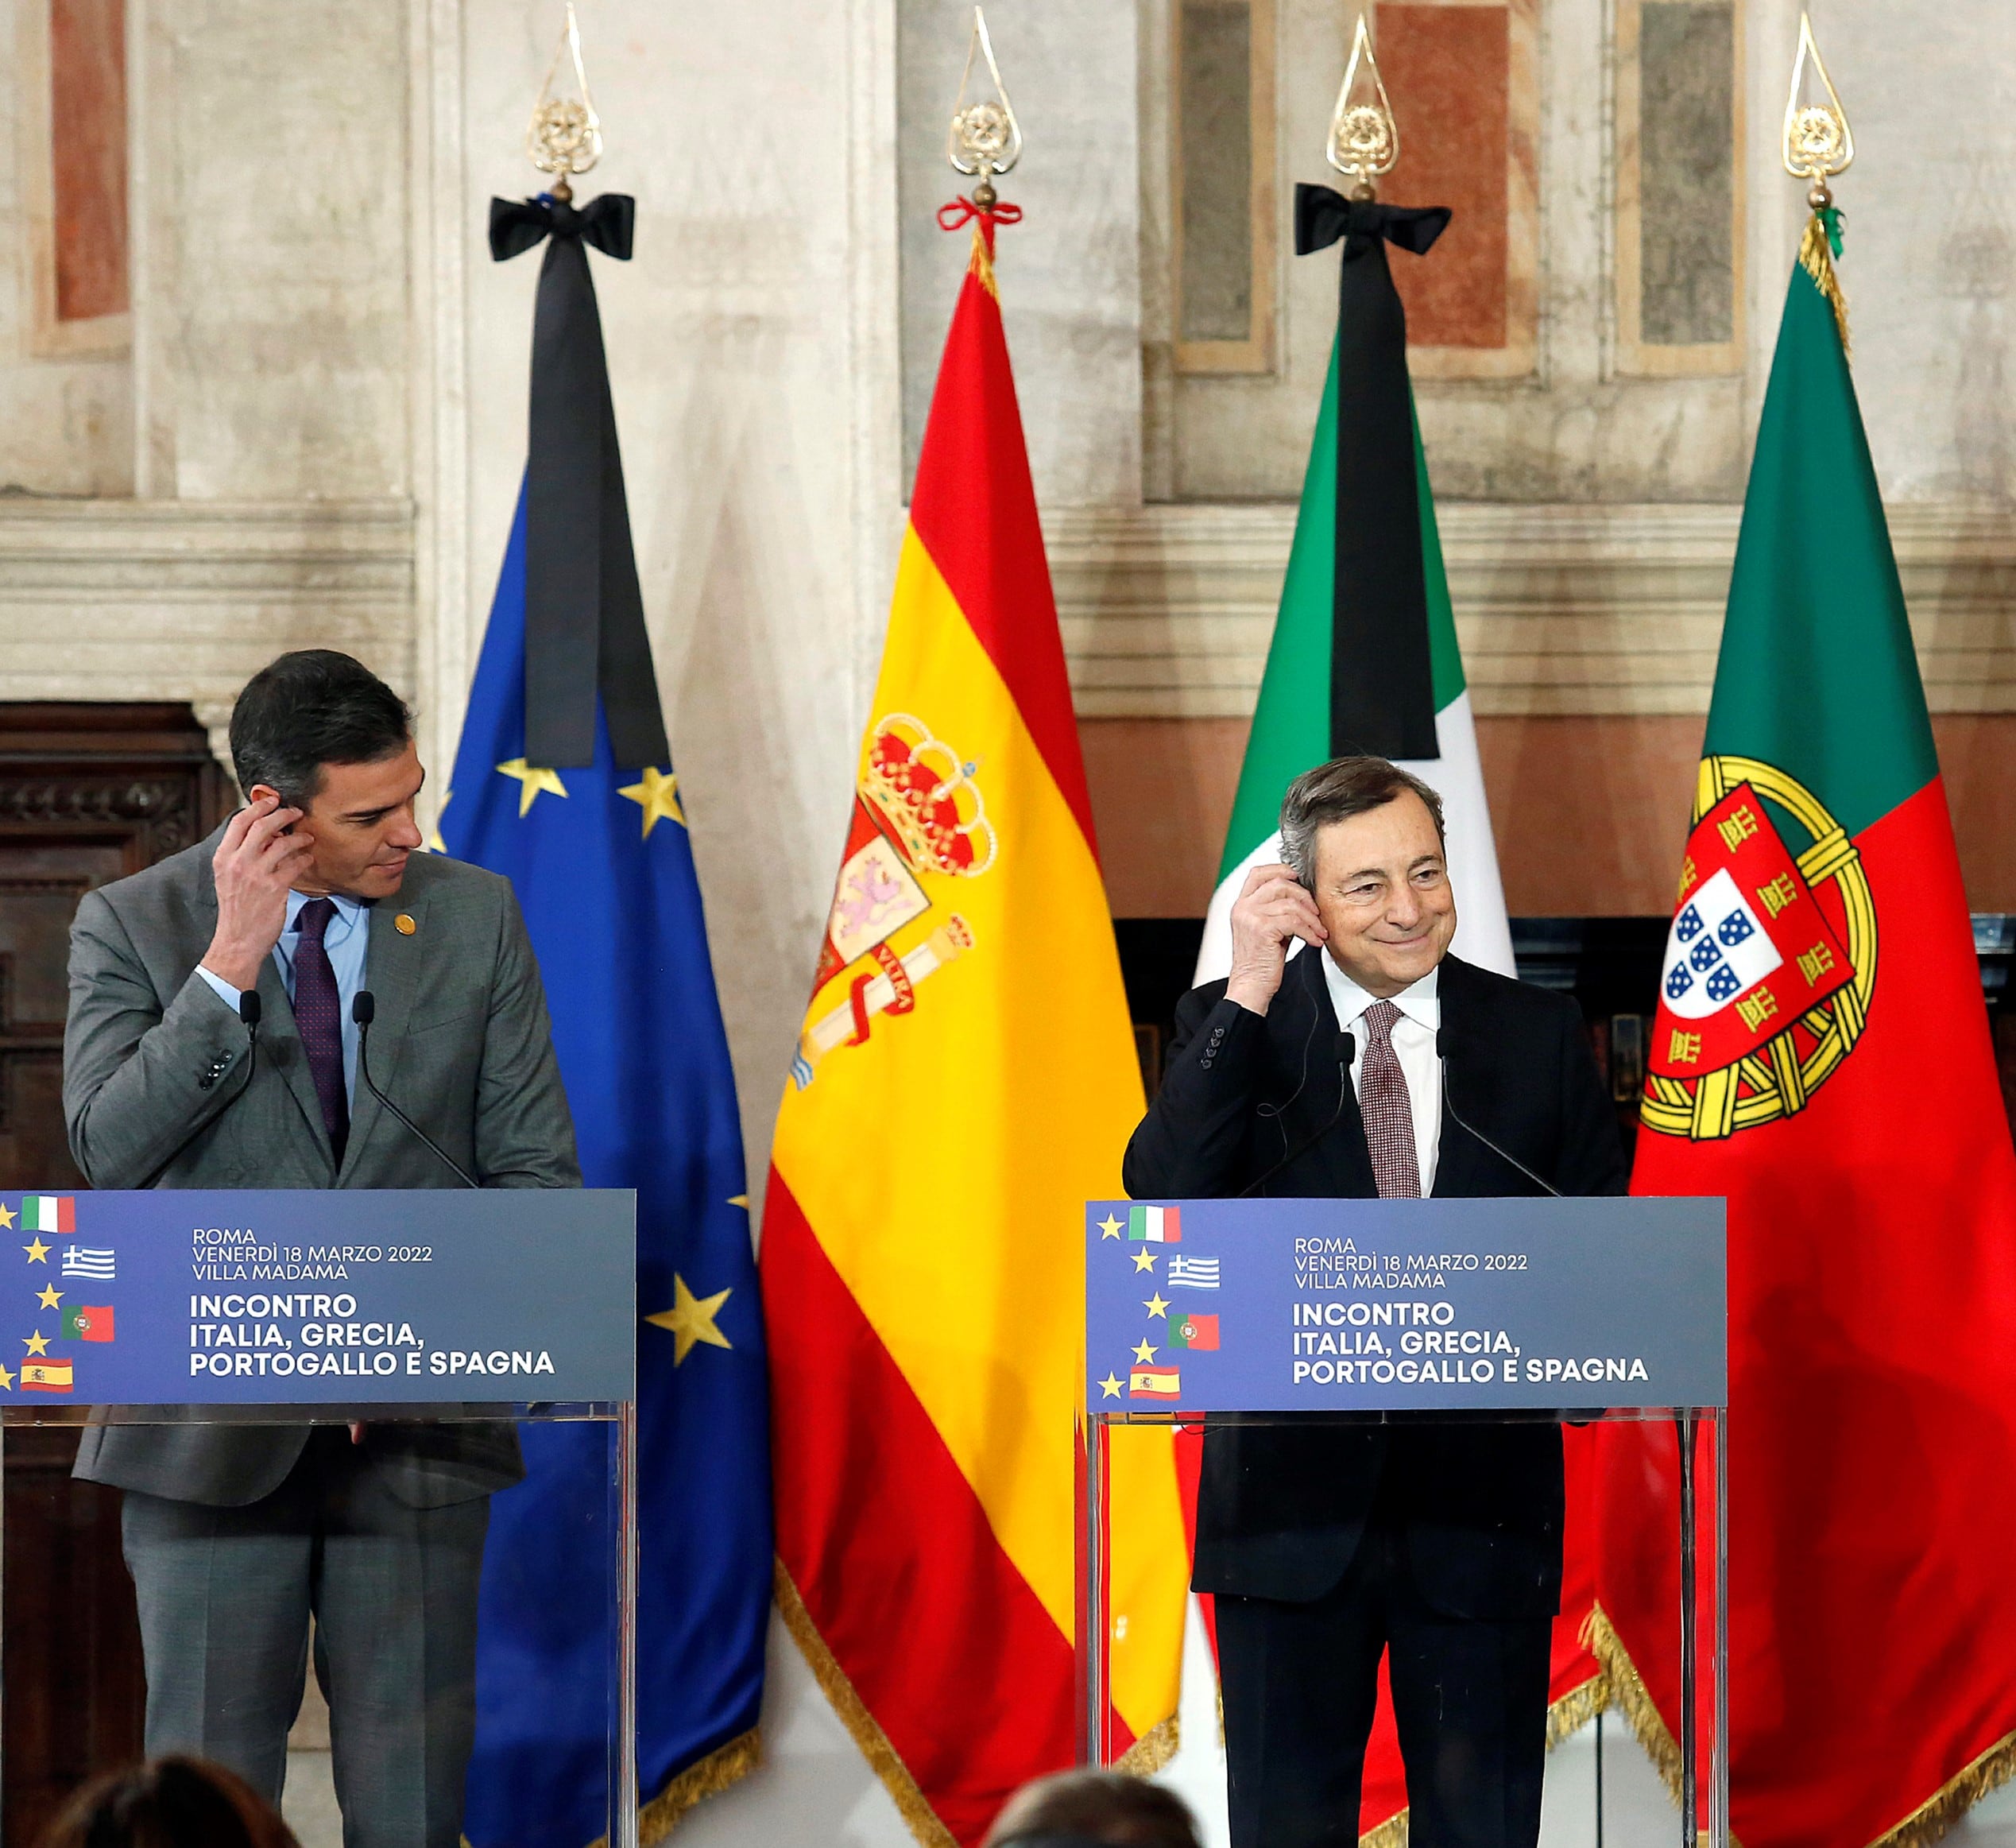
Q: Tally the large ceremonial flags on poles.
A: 4